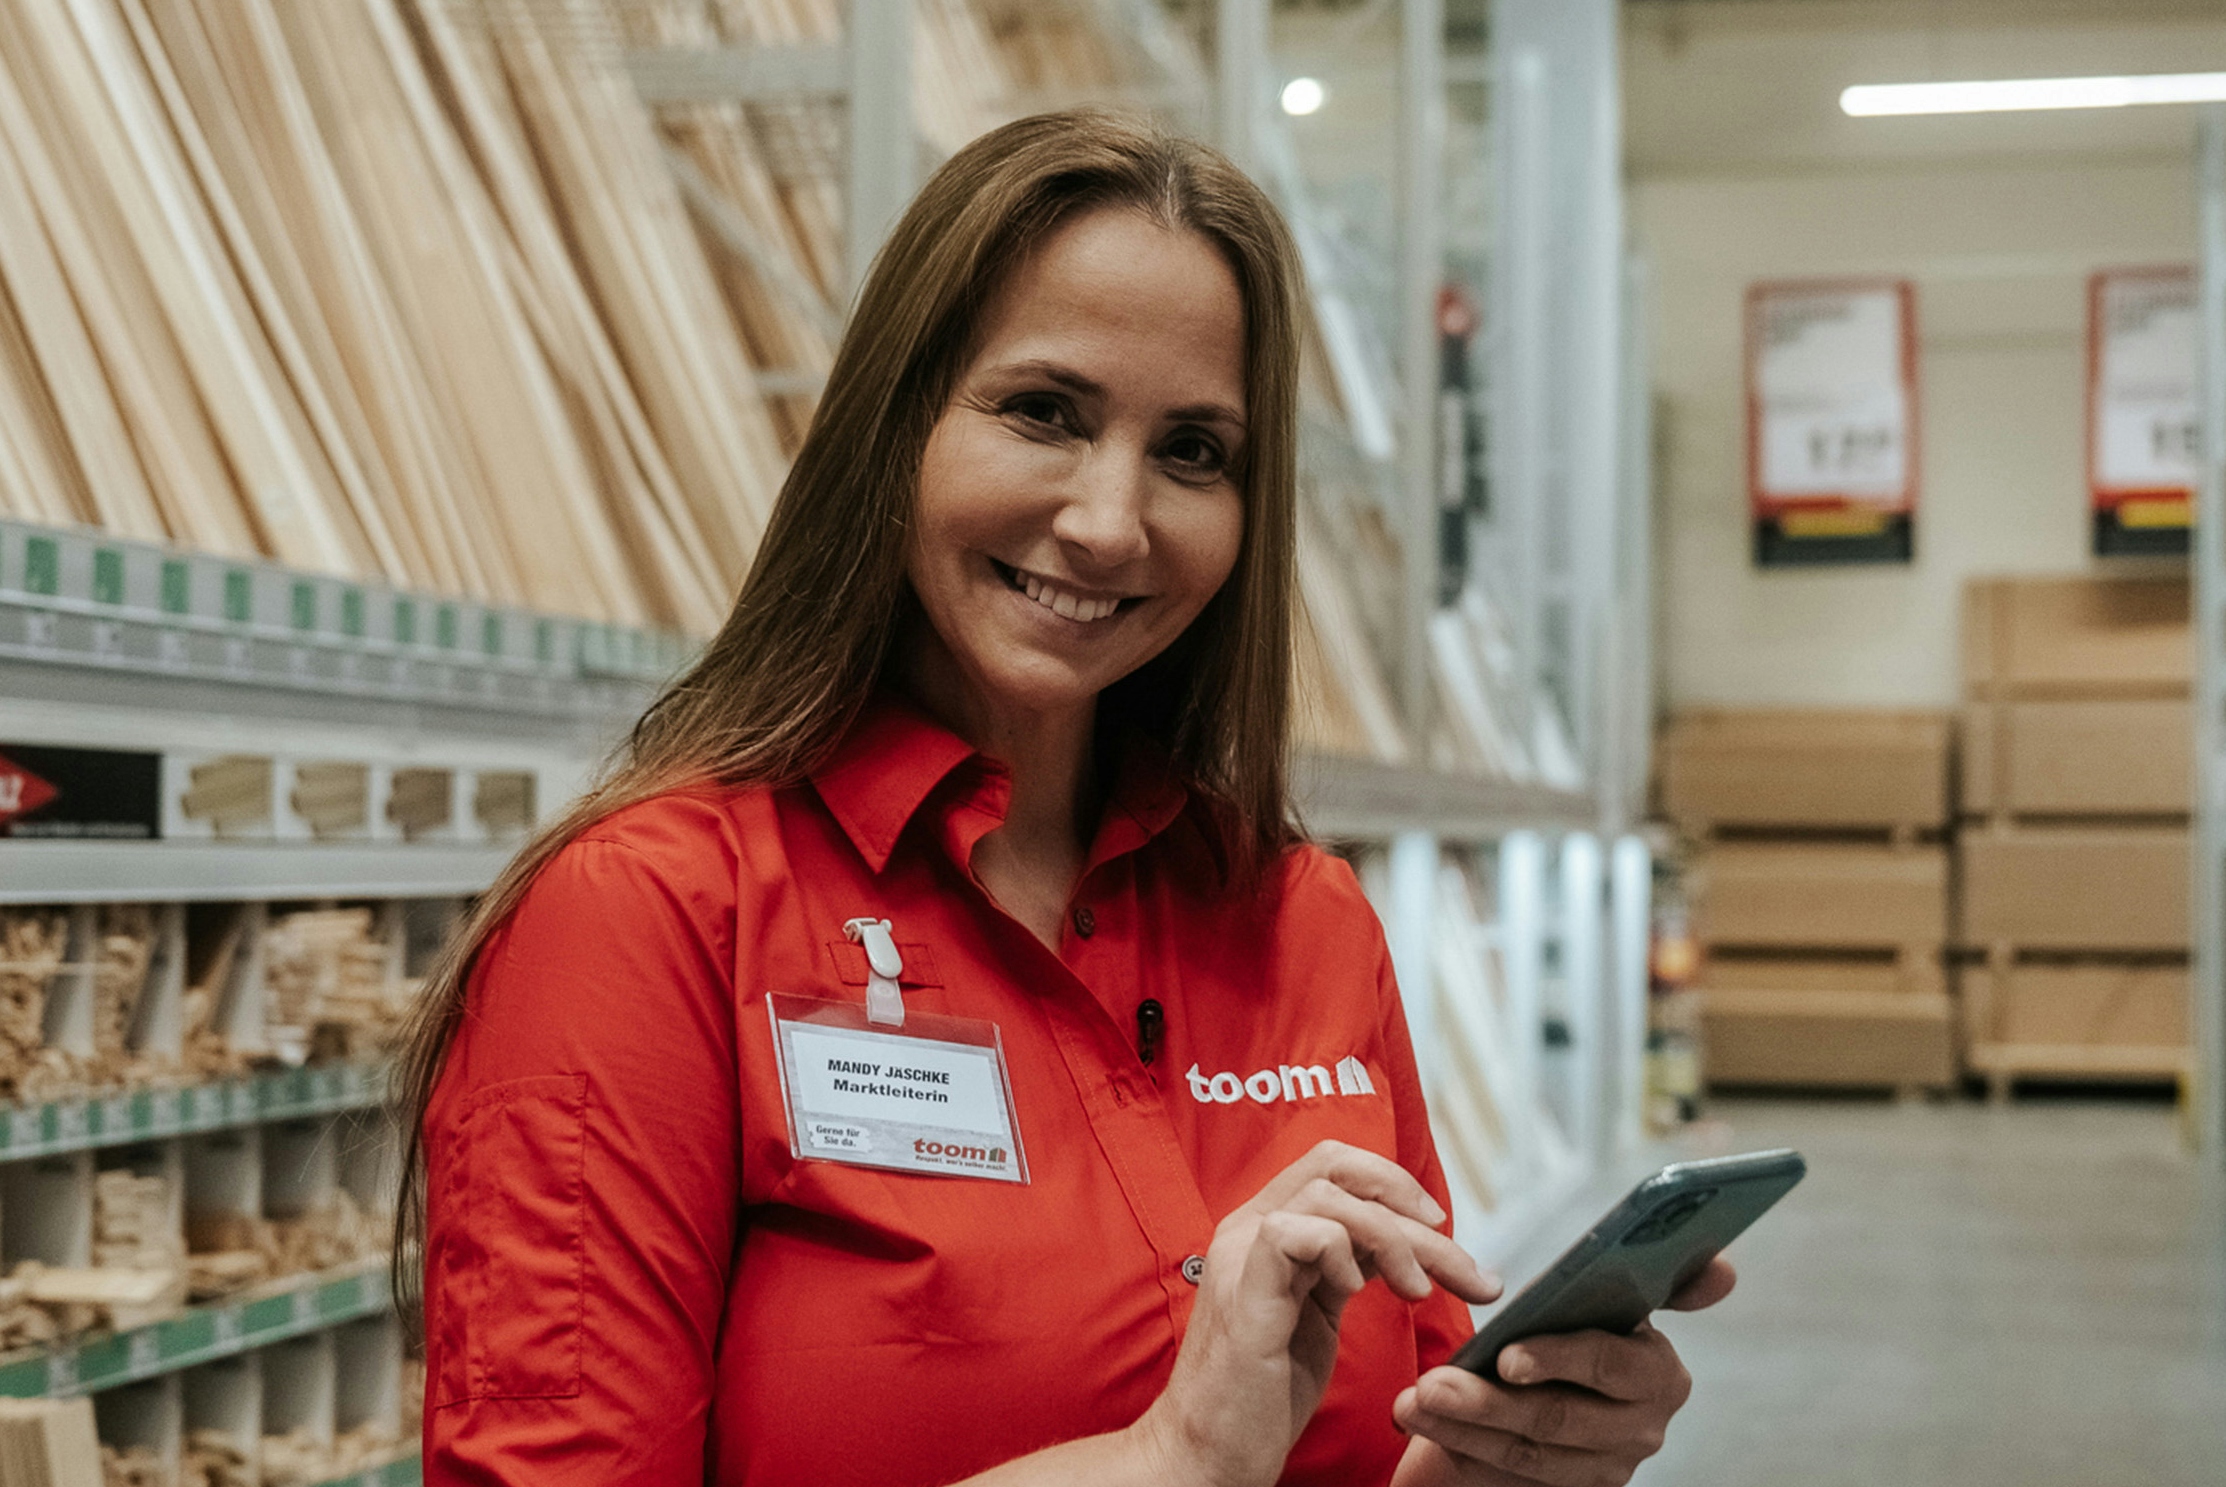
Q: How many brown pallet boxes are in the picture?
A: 7